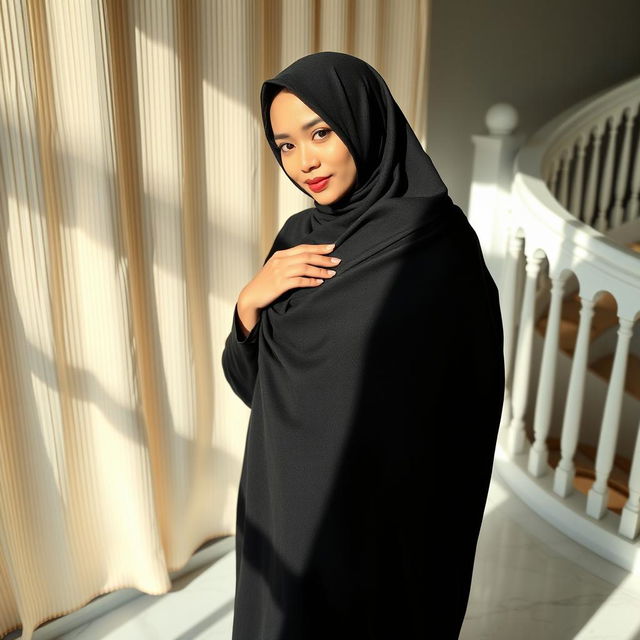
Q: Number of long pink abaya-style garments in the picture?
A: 0